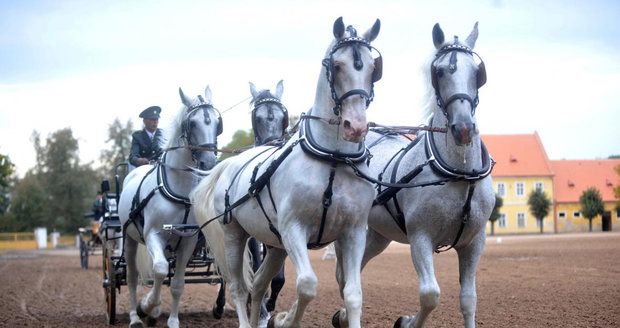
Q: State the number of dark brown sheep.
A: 0